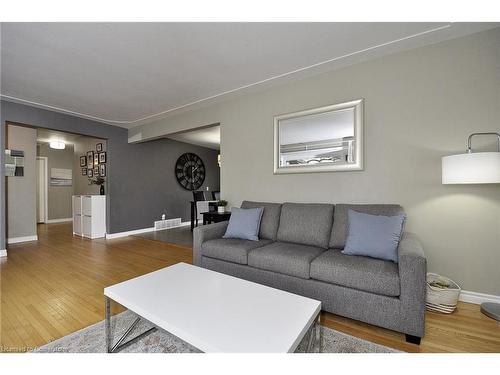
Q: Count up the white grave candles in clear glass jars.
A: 0